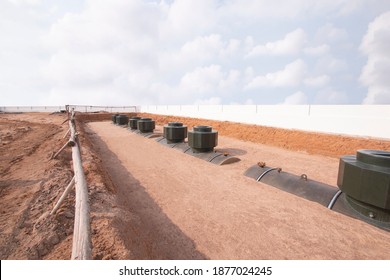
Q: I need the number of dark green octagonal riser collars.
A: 7